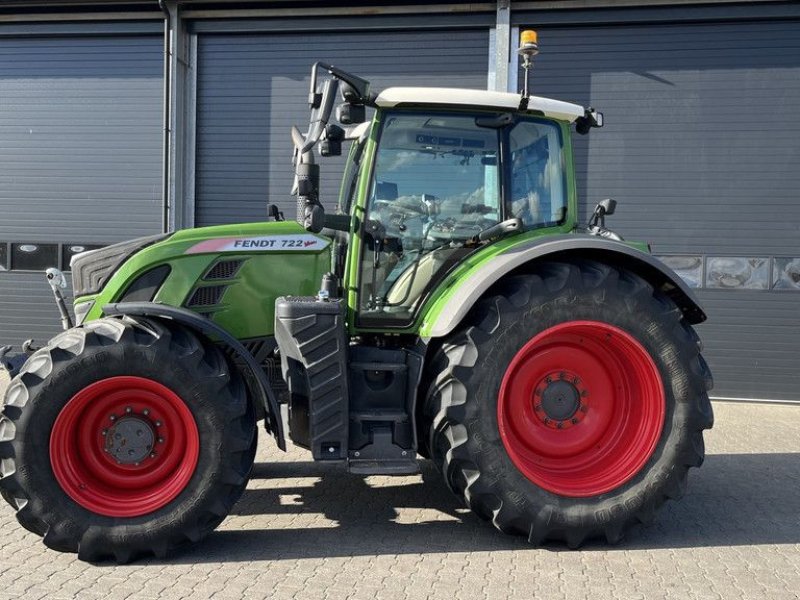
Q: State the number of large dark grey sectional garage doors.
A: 3